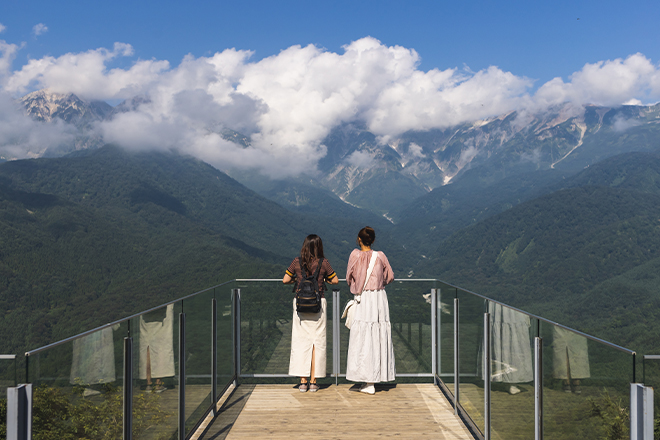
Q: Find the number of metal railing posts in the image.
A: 11